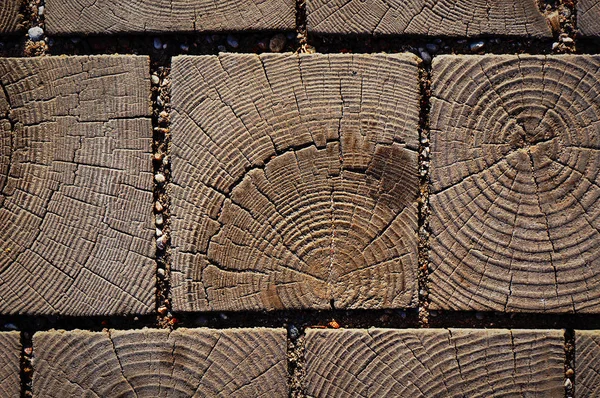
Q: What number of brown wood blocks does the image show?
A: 11